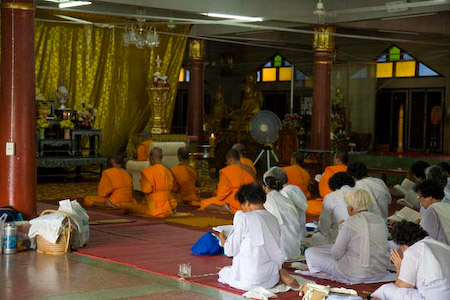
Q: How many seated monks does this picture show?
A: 8